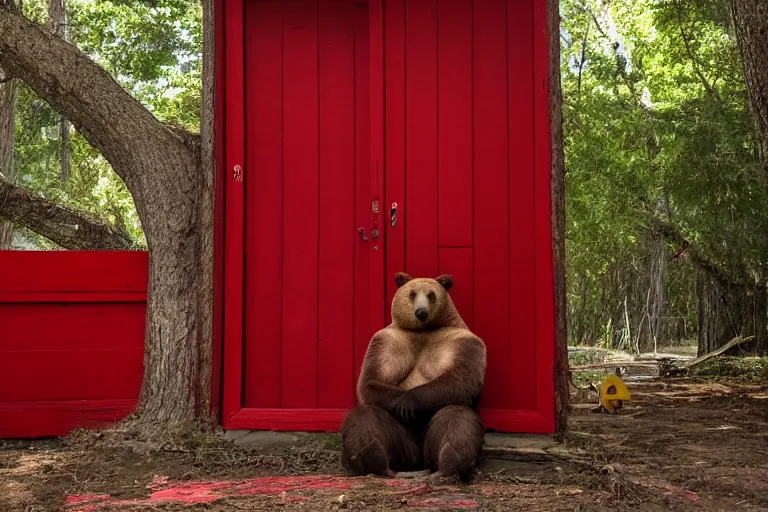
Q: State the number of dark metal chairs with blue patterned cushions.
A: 0